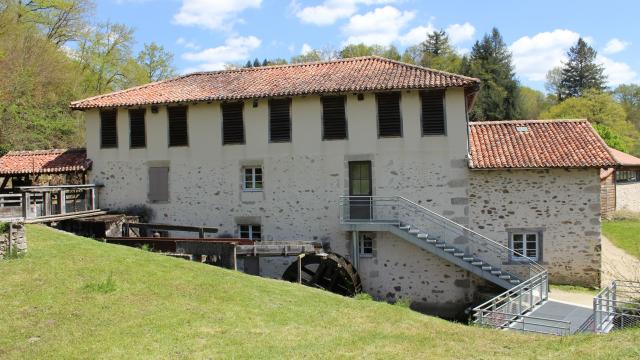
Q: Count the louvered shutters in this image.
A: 8